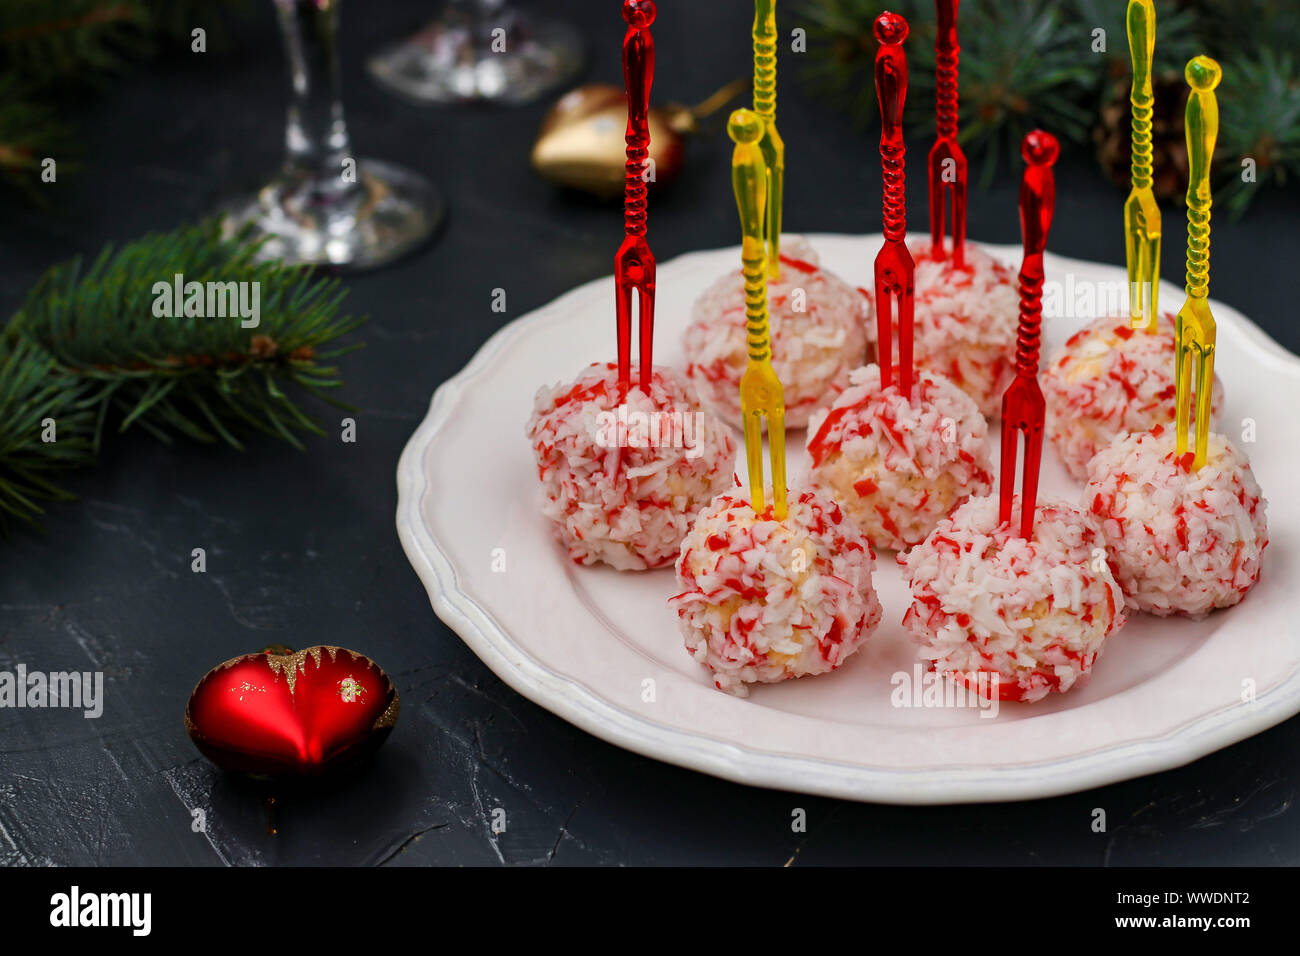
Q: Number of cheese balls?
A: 8